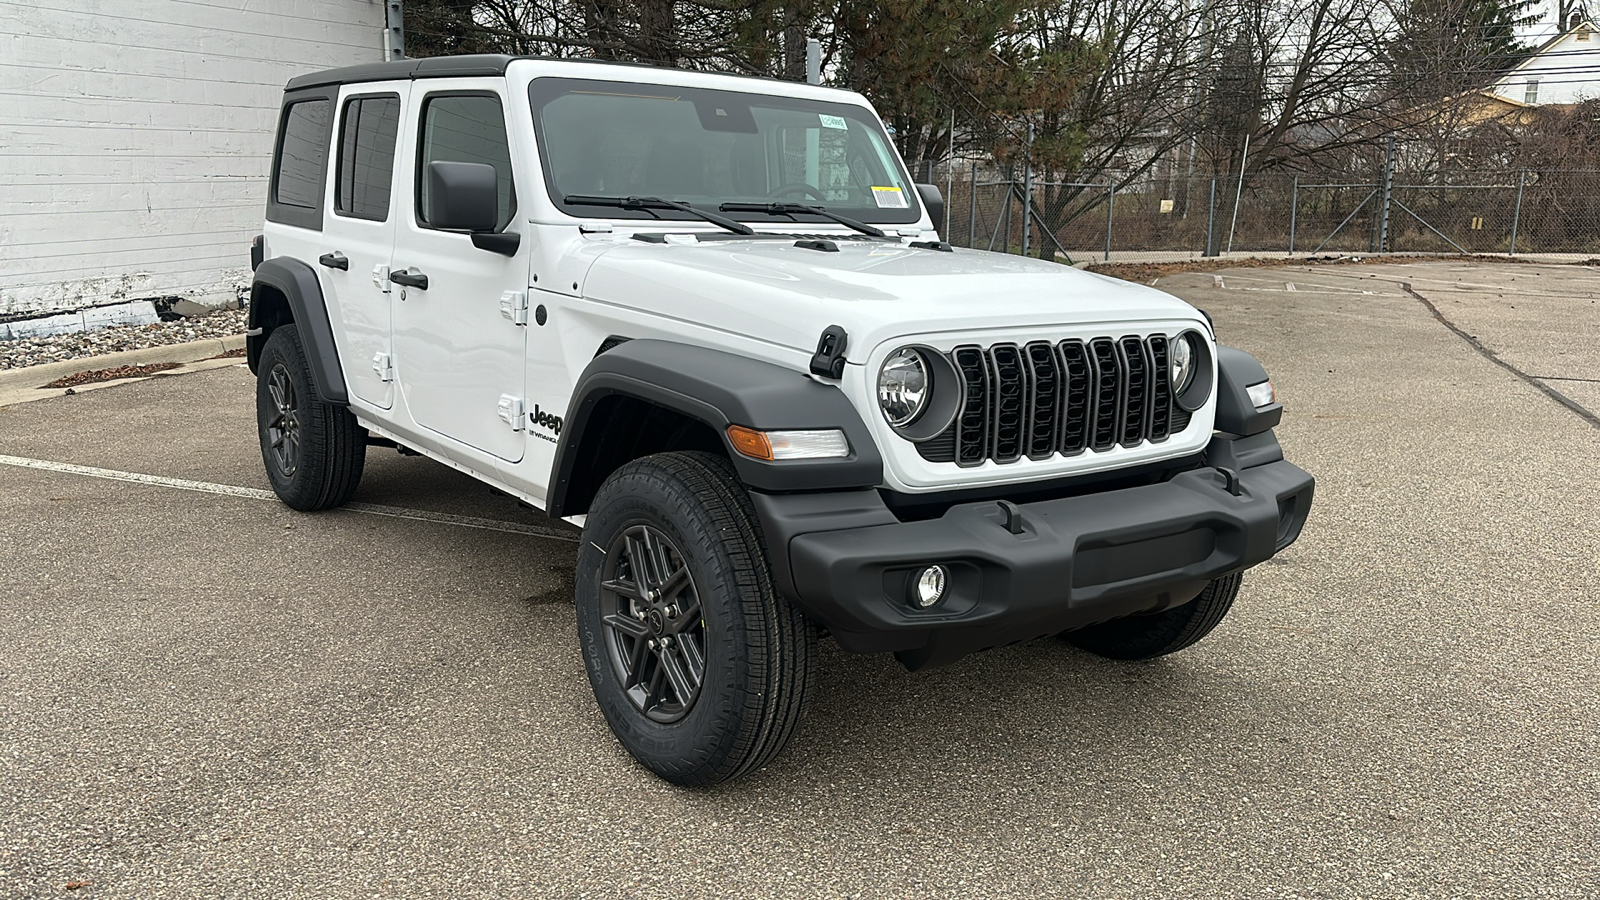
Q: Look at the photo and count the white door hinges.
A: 4